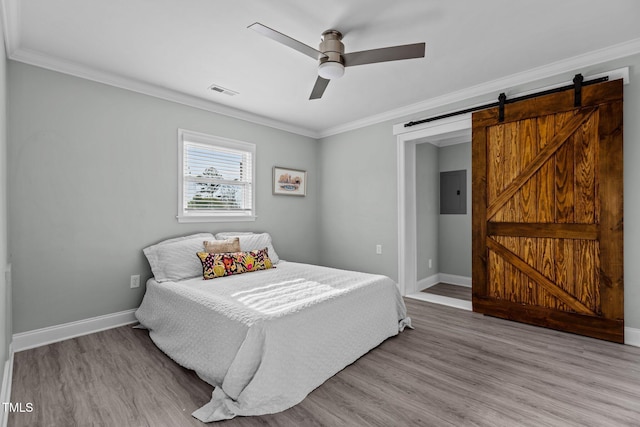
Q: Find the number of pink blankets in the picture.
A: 0